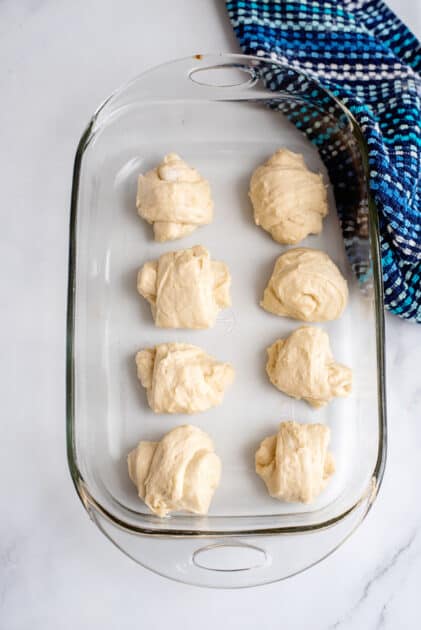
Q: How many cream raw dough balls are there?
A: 8